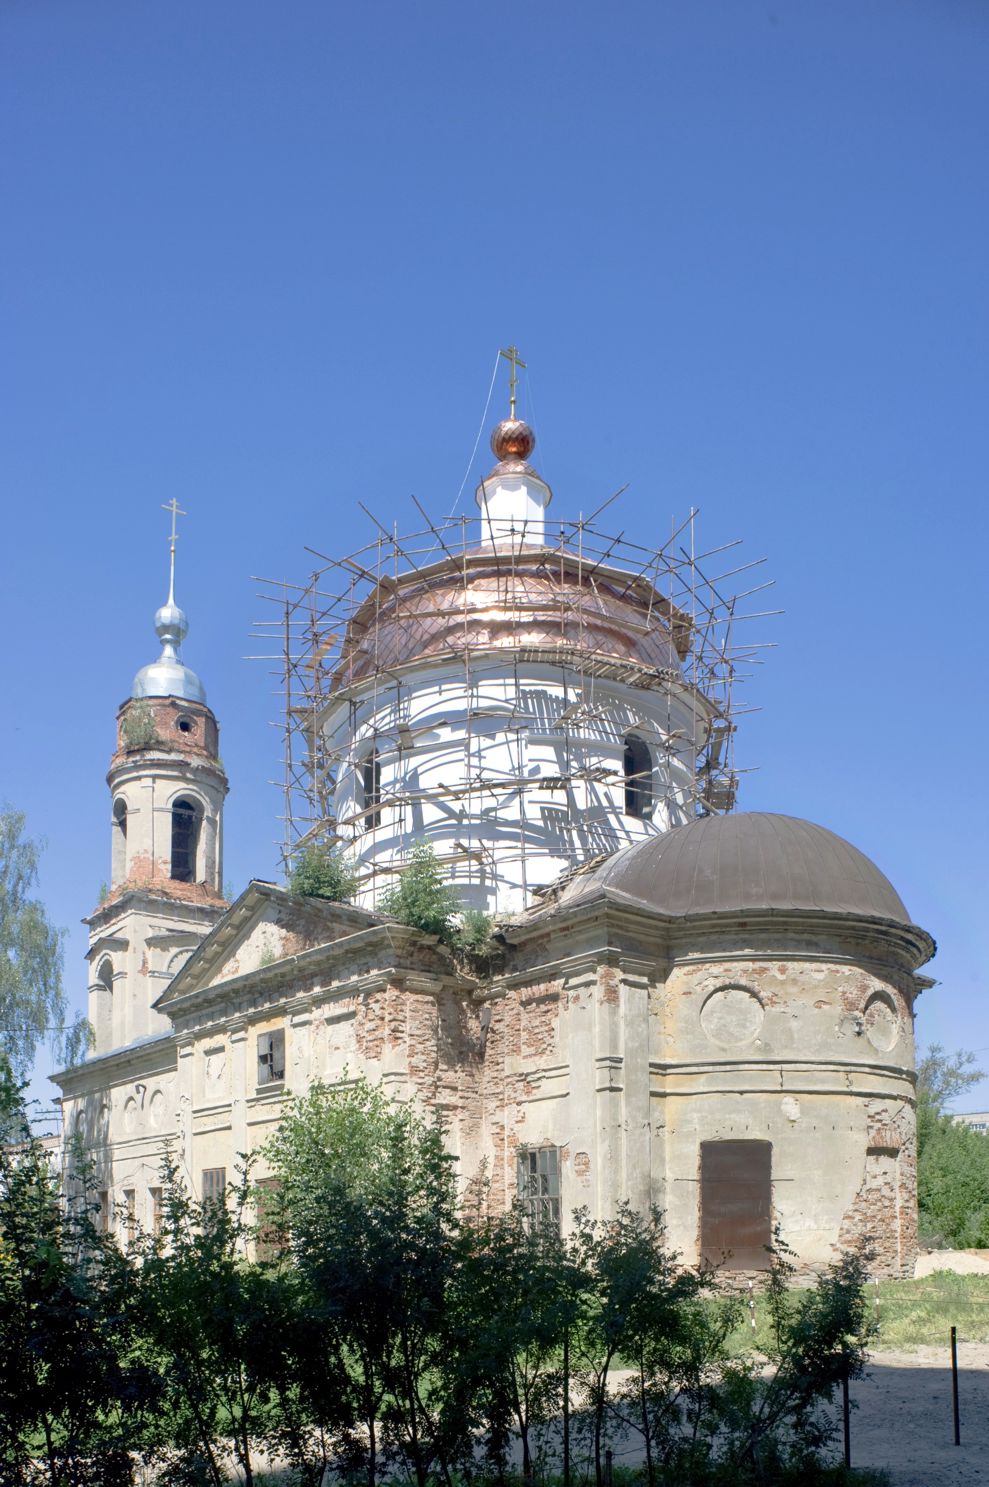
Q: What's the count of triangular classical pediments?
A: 1